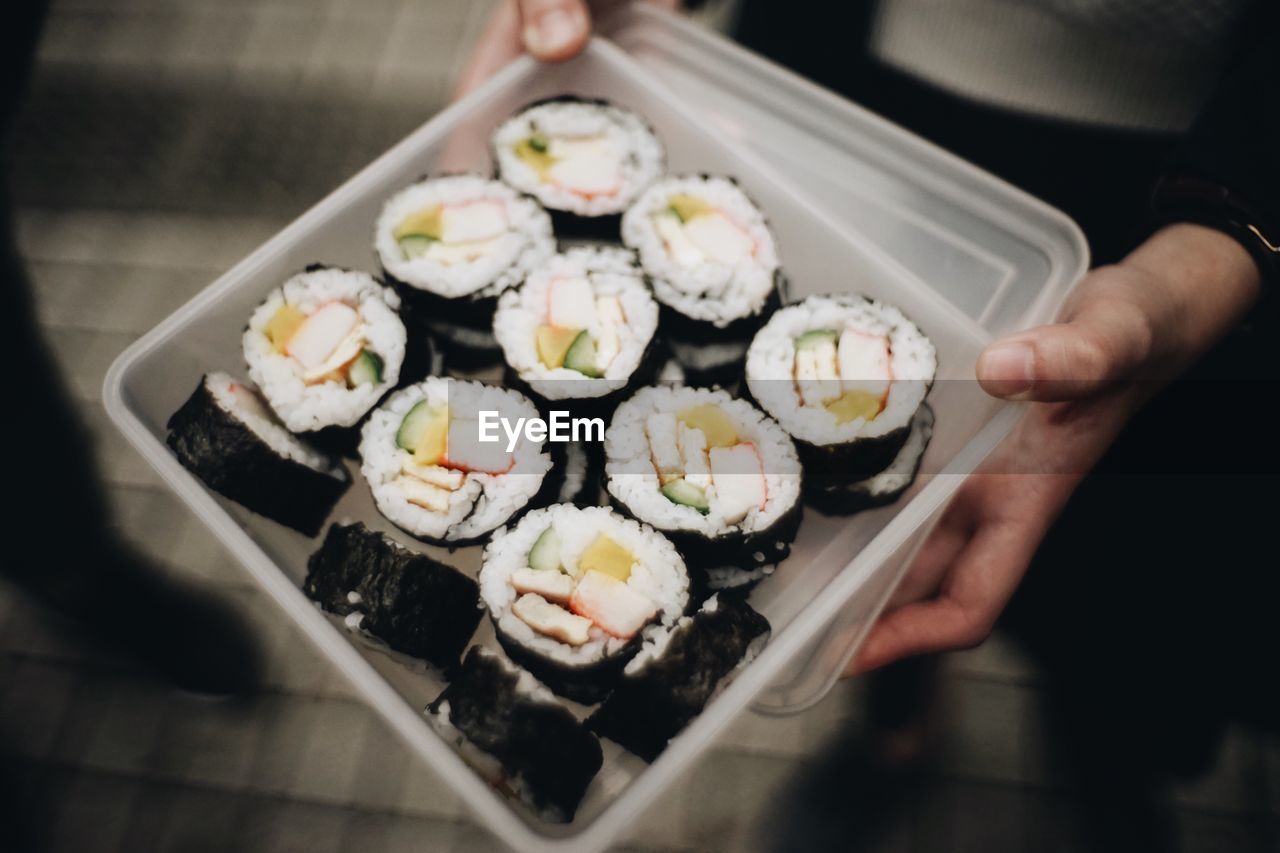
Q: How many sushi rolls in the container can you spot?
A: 13